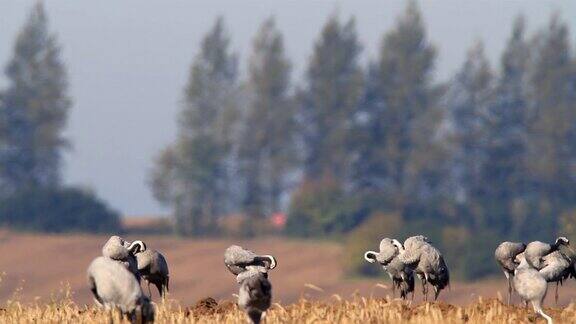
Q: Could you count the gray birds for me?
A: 10